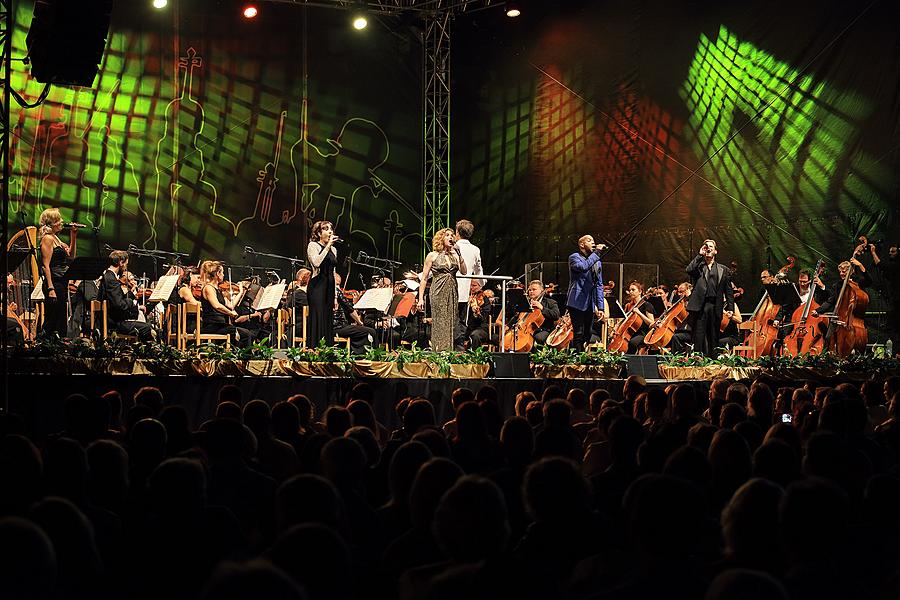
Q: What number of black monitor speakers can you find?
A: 2